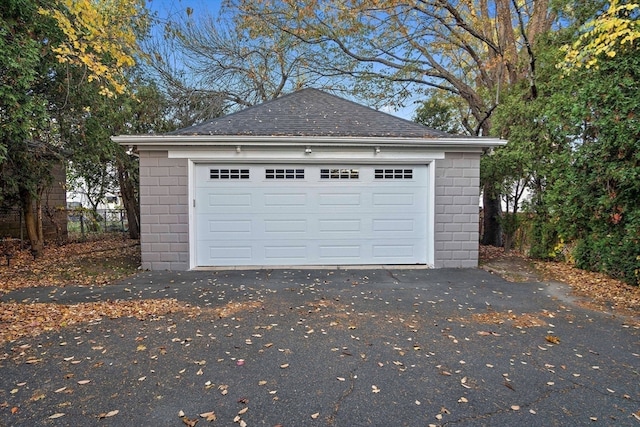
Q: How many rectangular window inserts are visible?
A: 4